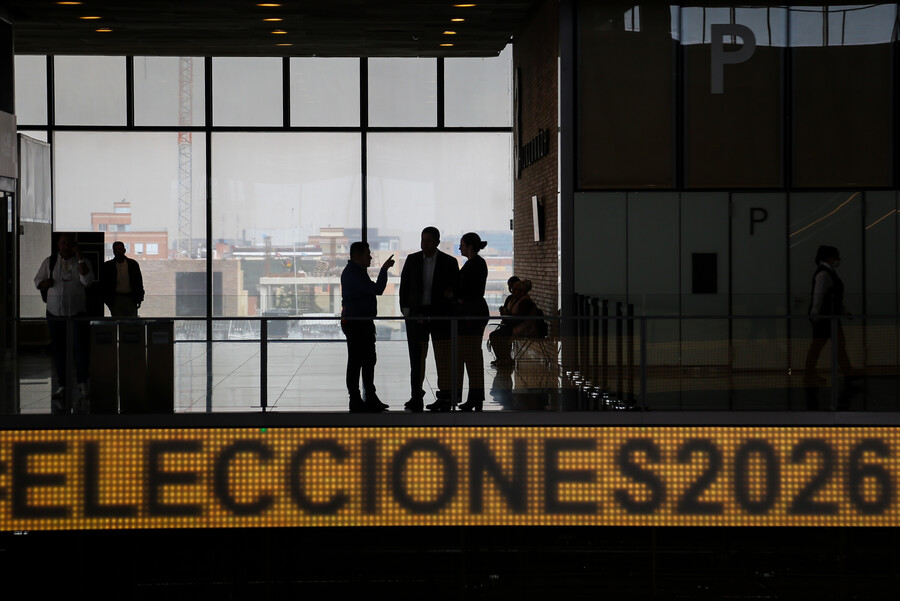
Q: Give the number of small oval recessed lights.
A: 11